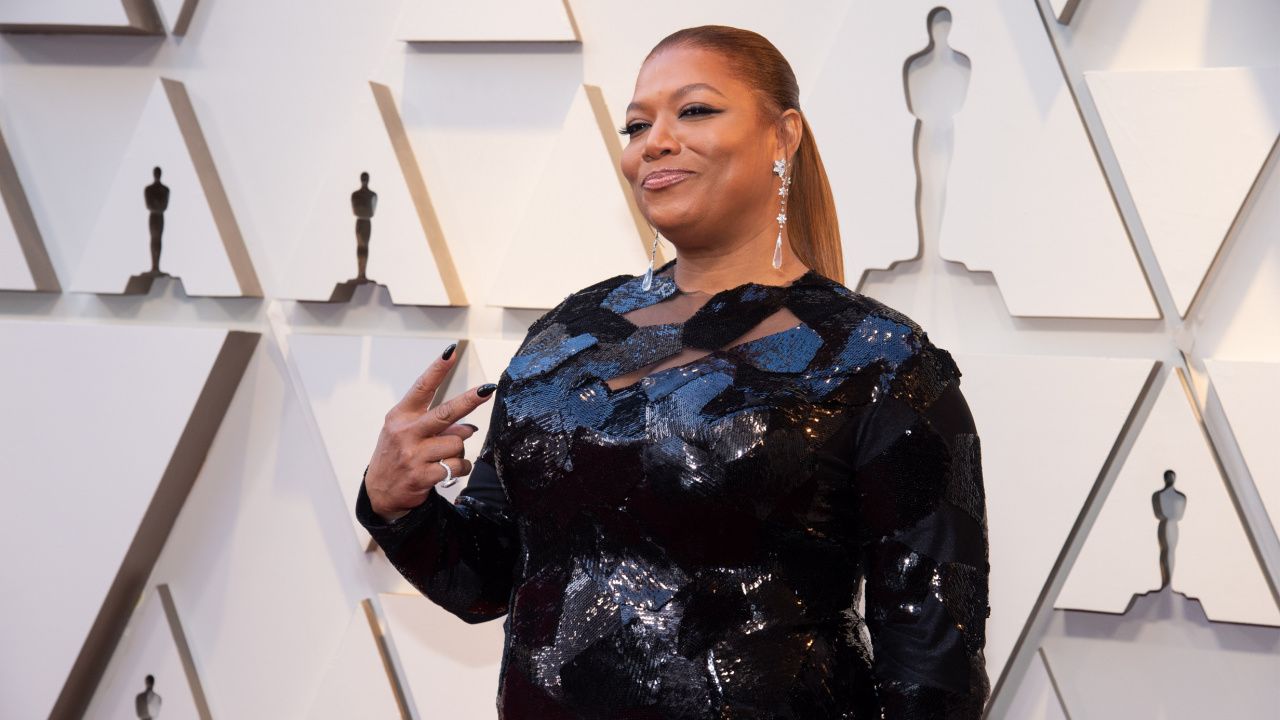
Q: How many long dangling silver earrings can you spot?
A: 2